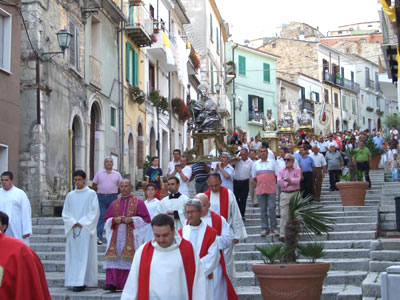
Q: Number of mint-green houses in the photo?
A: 1